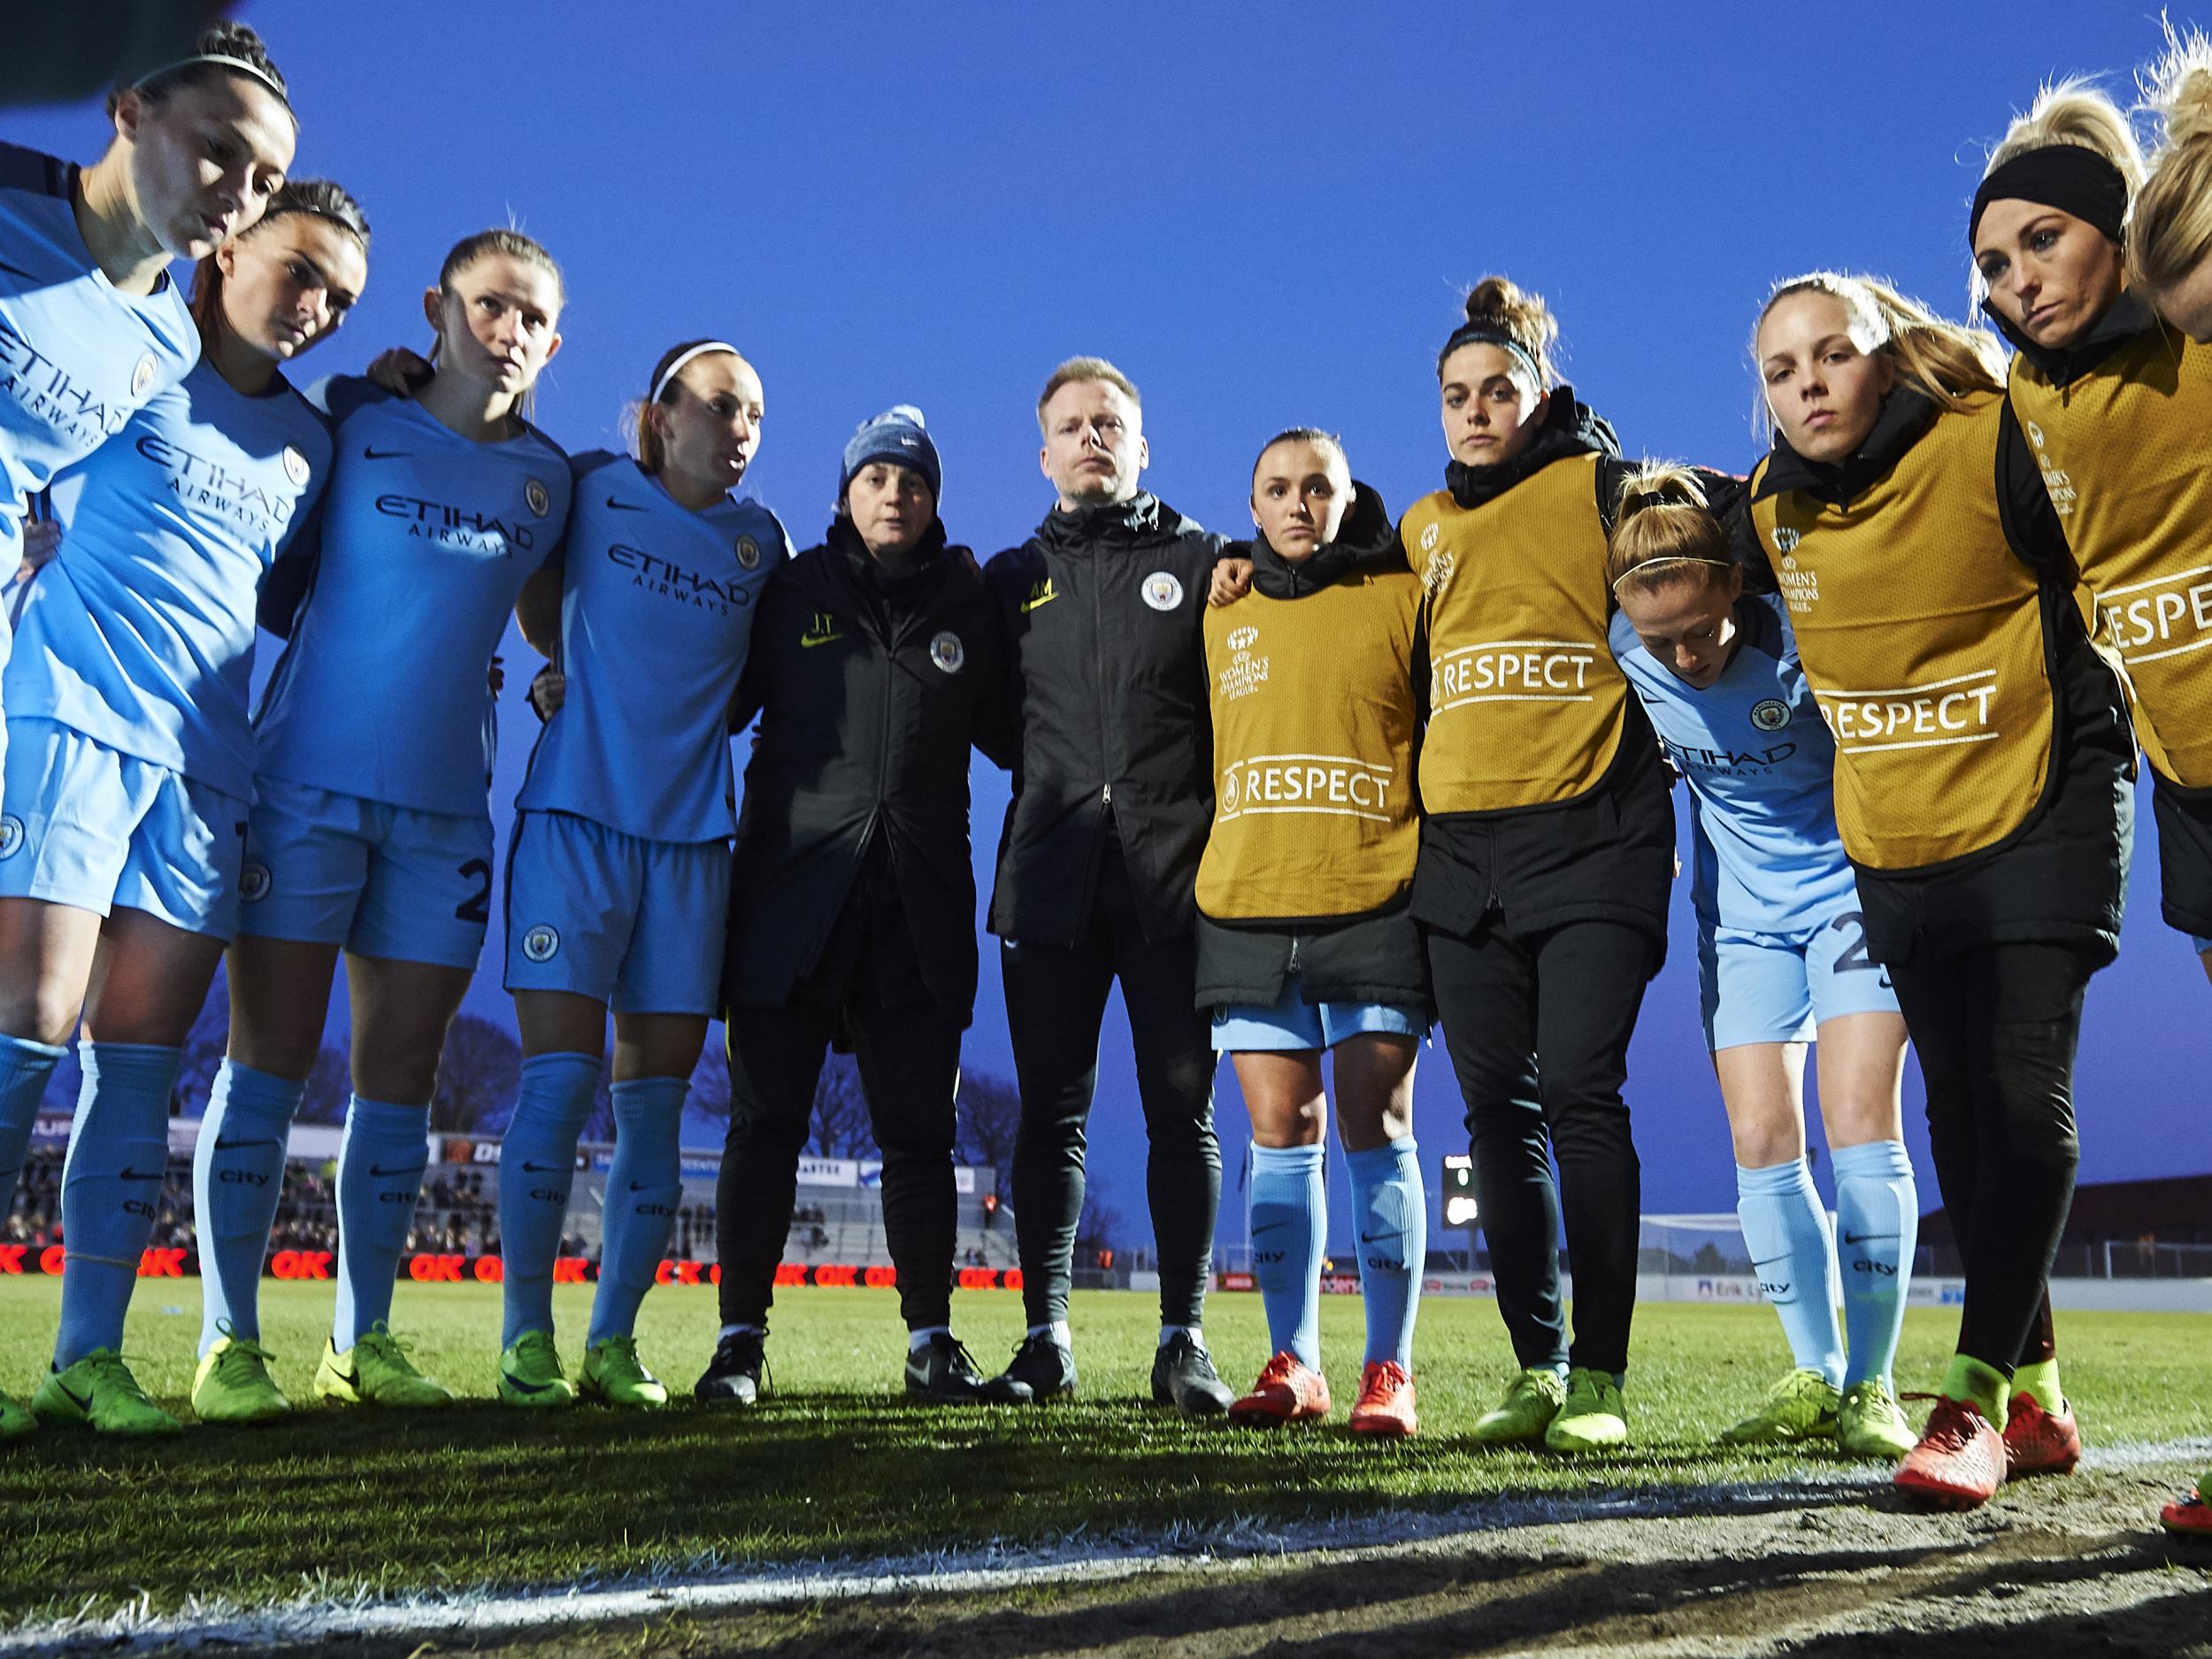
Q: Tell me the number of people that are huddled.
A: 12